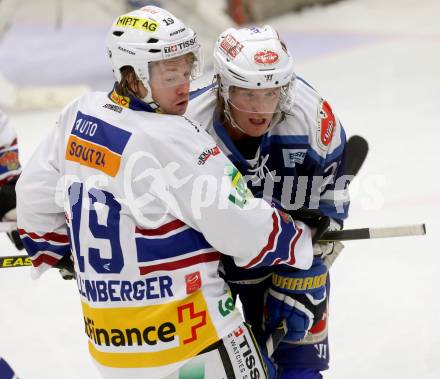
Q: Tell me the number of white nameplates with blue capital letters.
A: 1